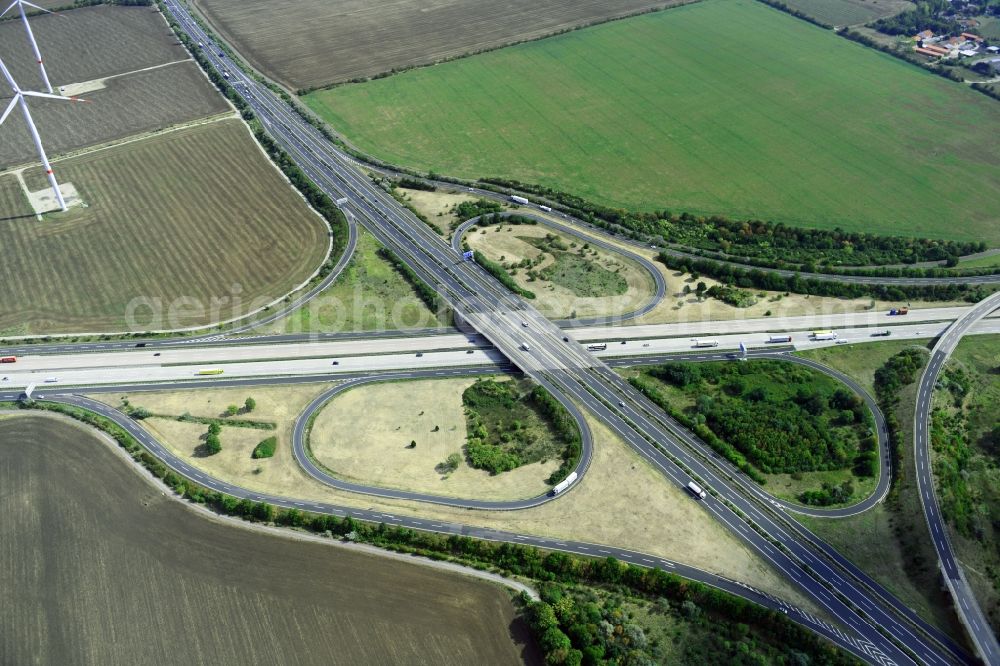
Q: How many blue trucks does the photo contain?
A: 1